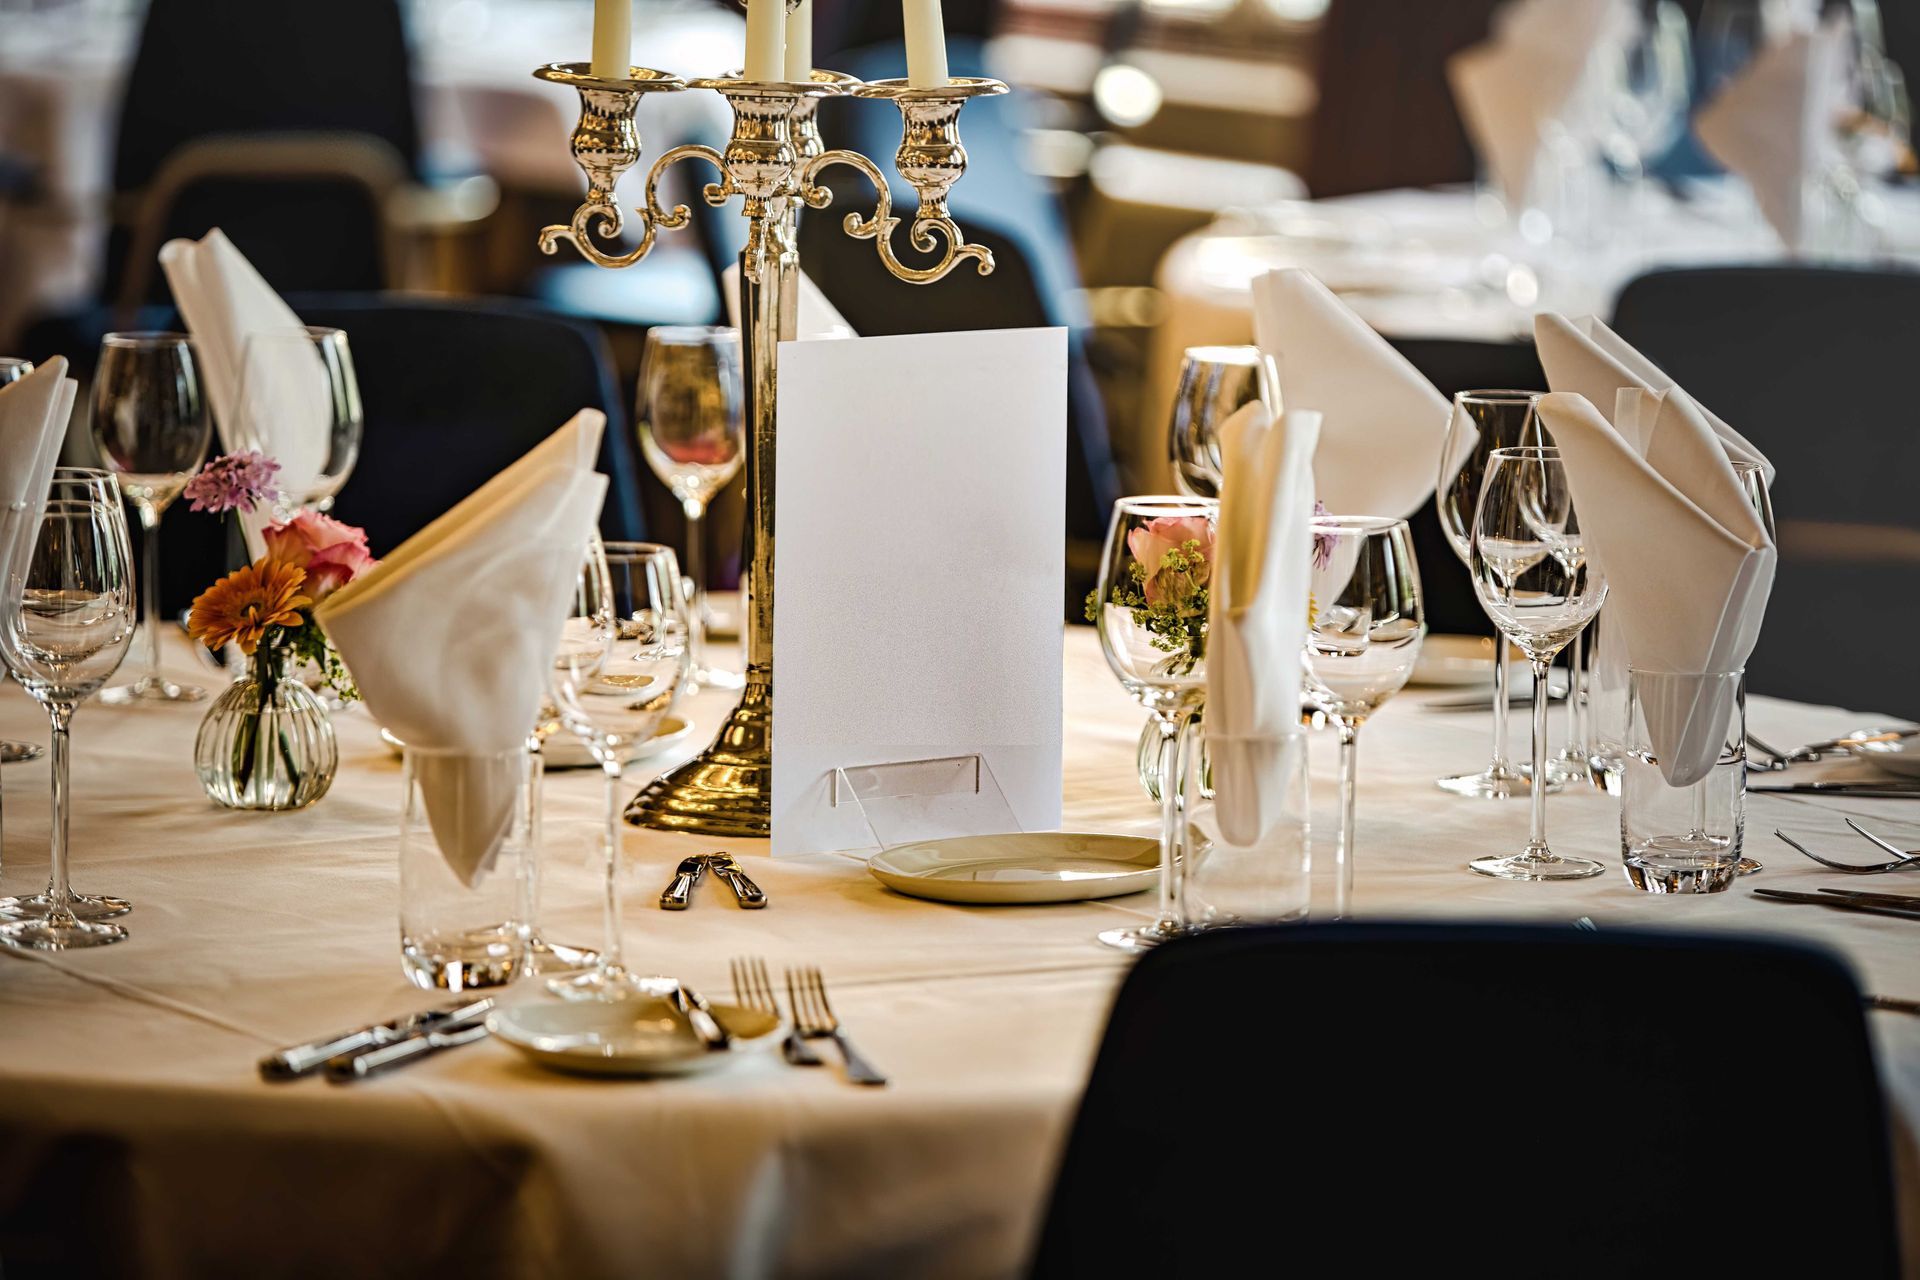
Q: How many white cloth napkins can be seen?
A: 10